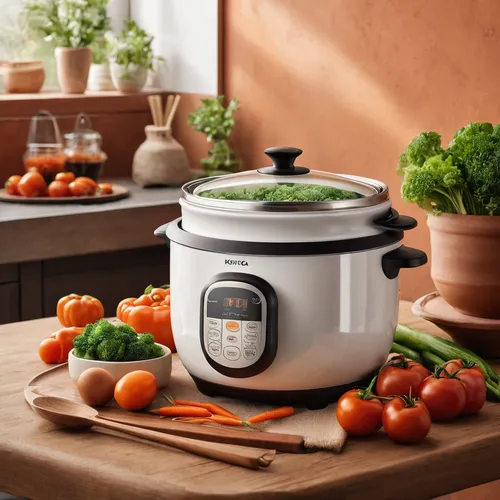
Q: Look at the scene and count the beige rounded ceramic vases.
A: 1